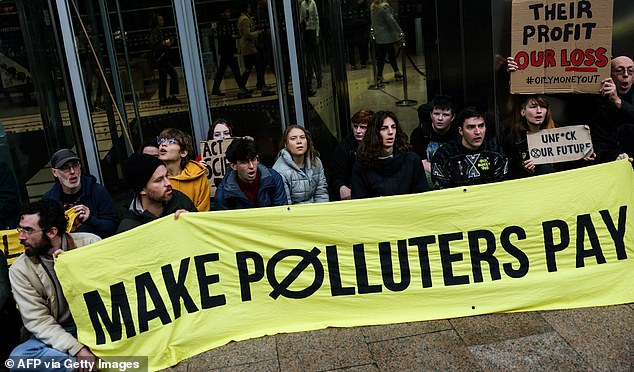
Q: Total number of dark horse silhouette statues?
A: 0